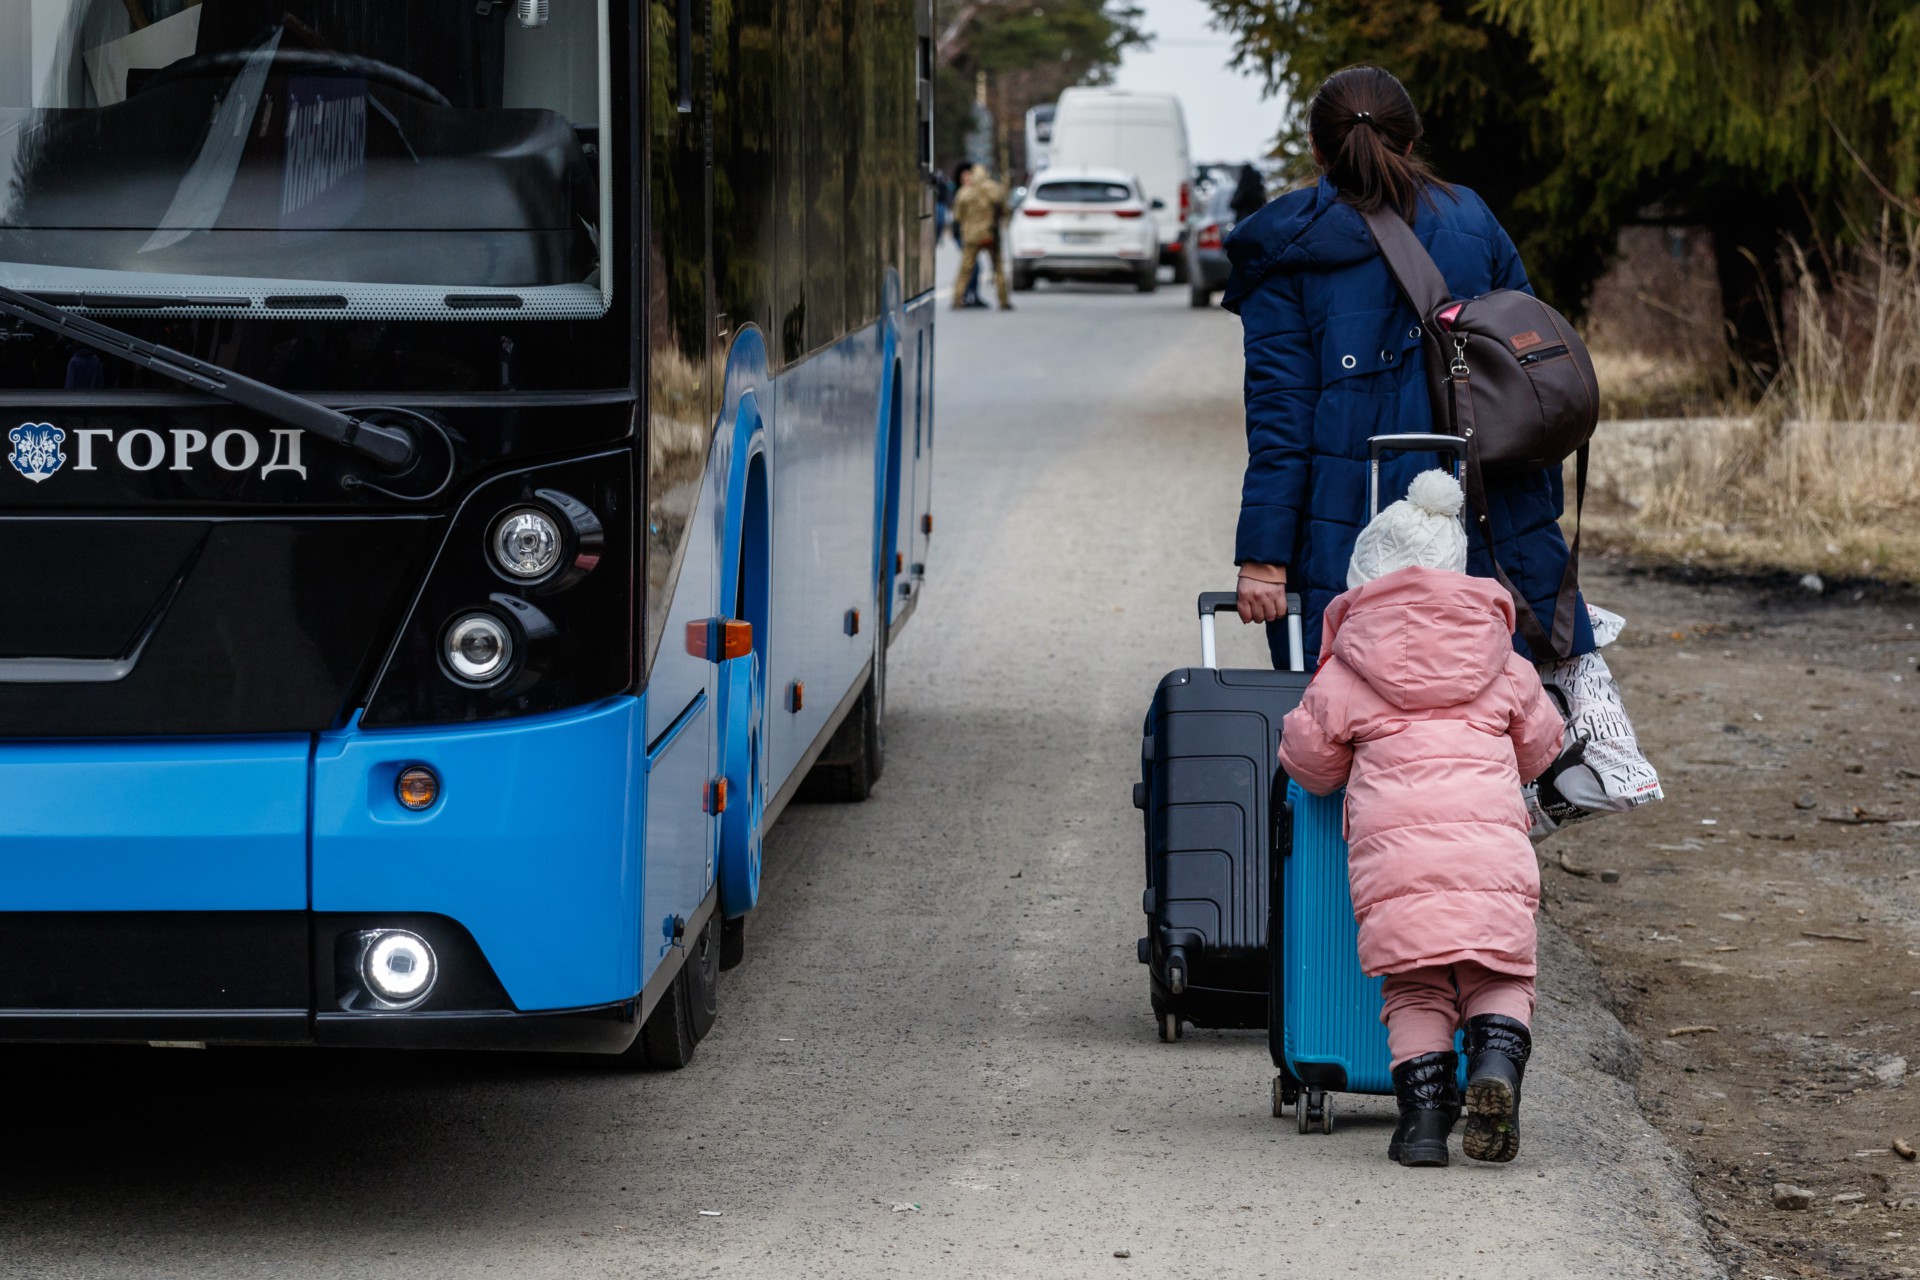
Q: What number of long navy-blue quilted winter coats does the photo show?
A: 1